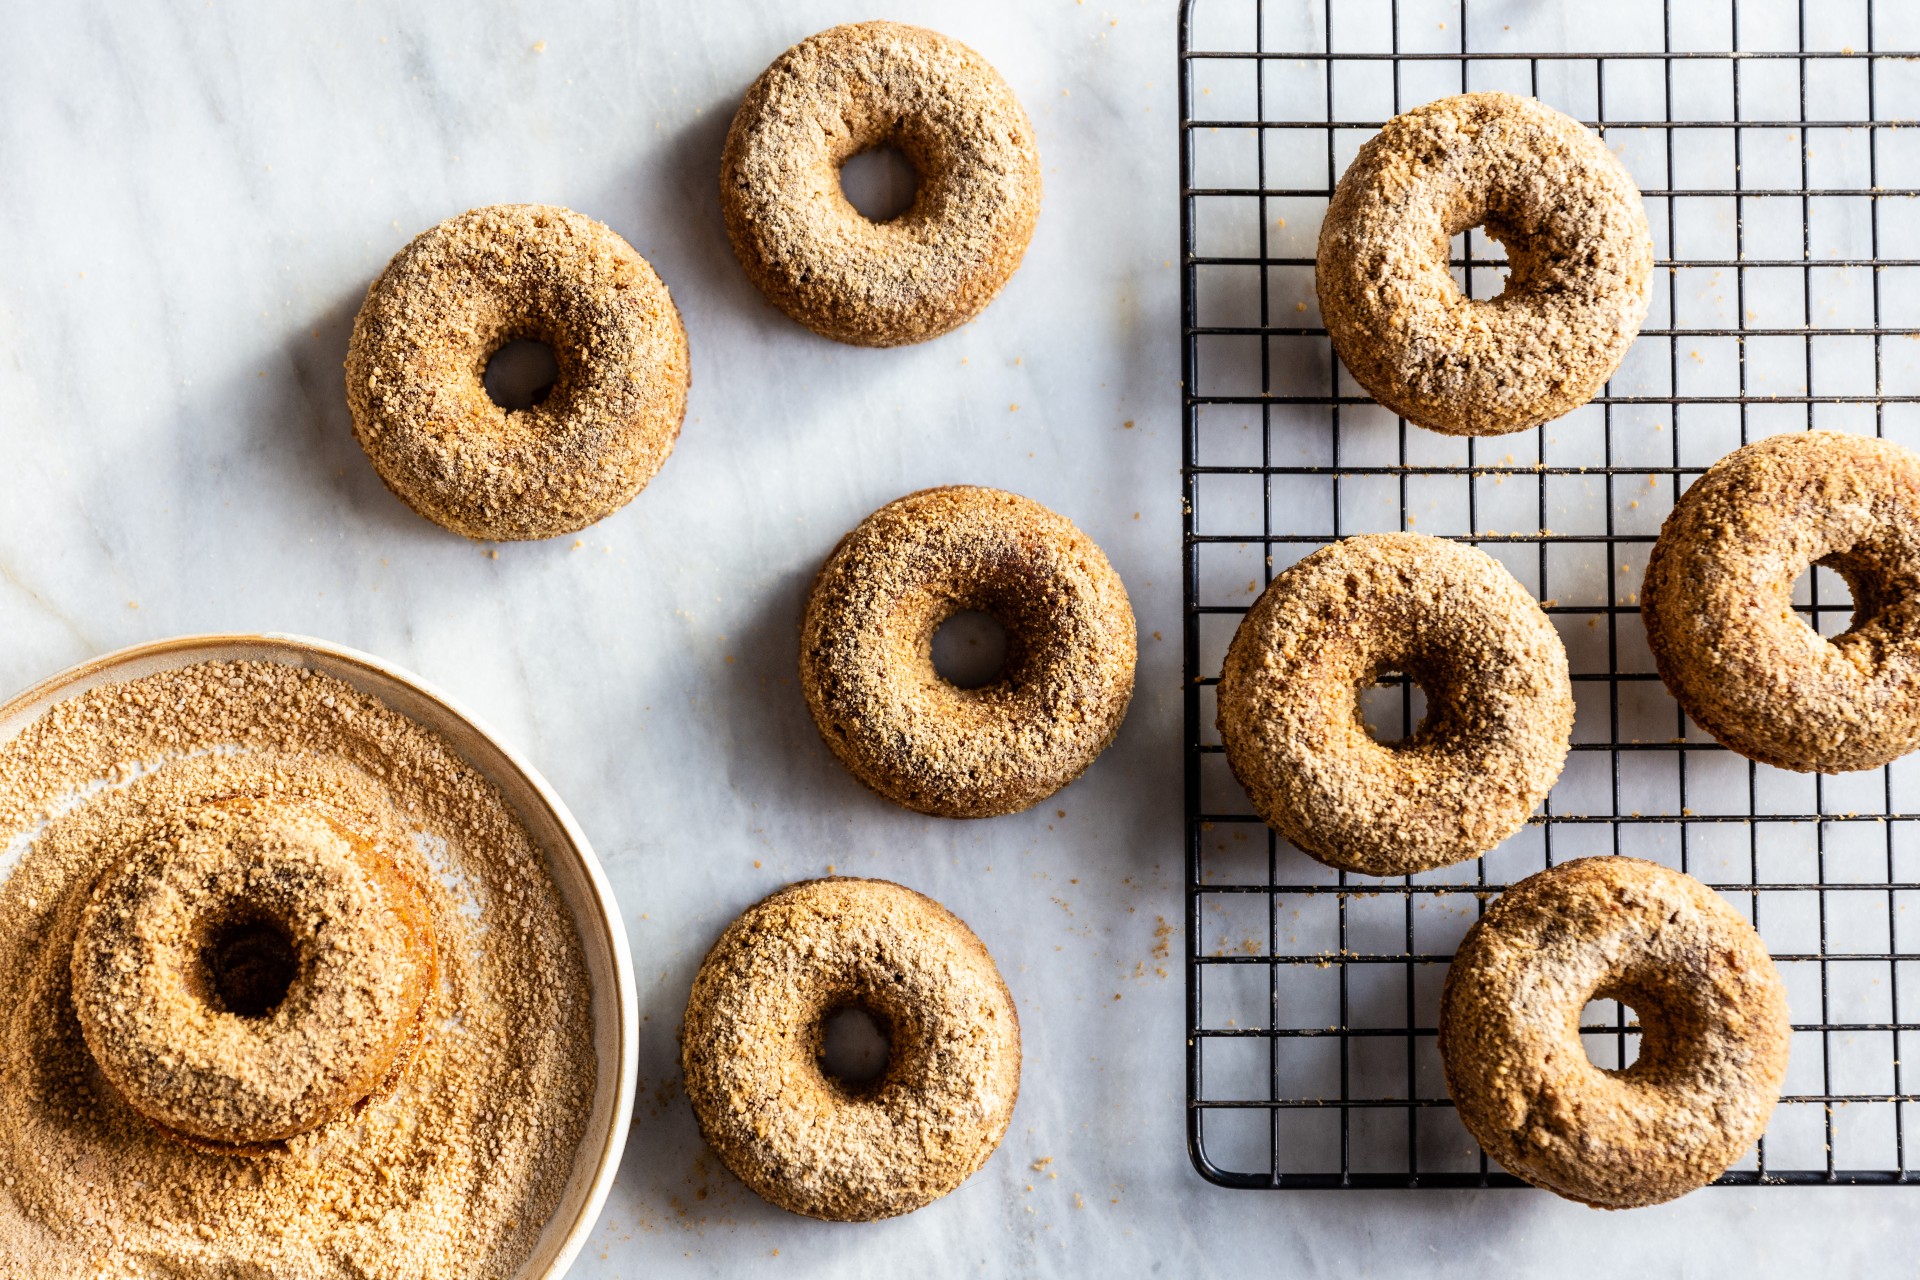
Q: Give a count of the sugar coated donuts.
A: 9